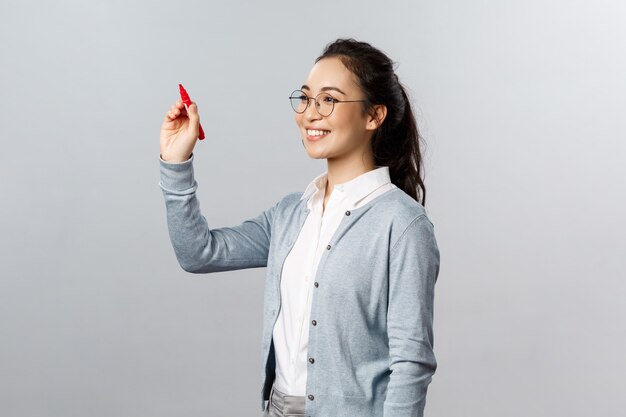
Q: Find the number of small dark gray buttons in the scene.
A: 6